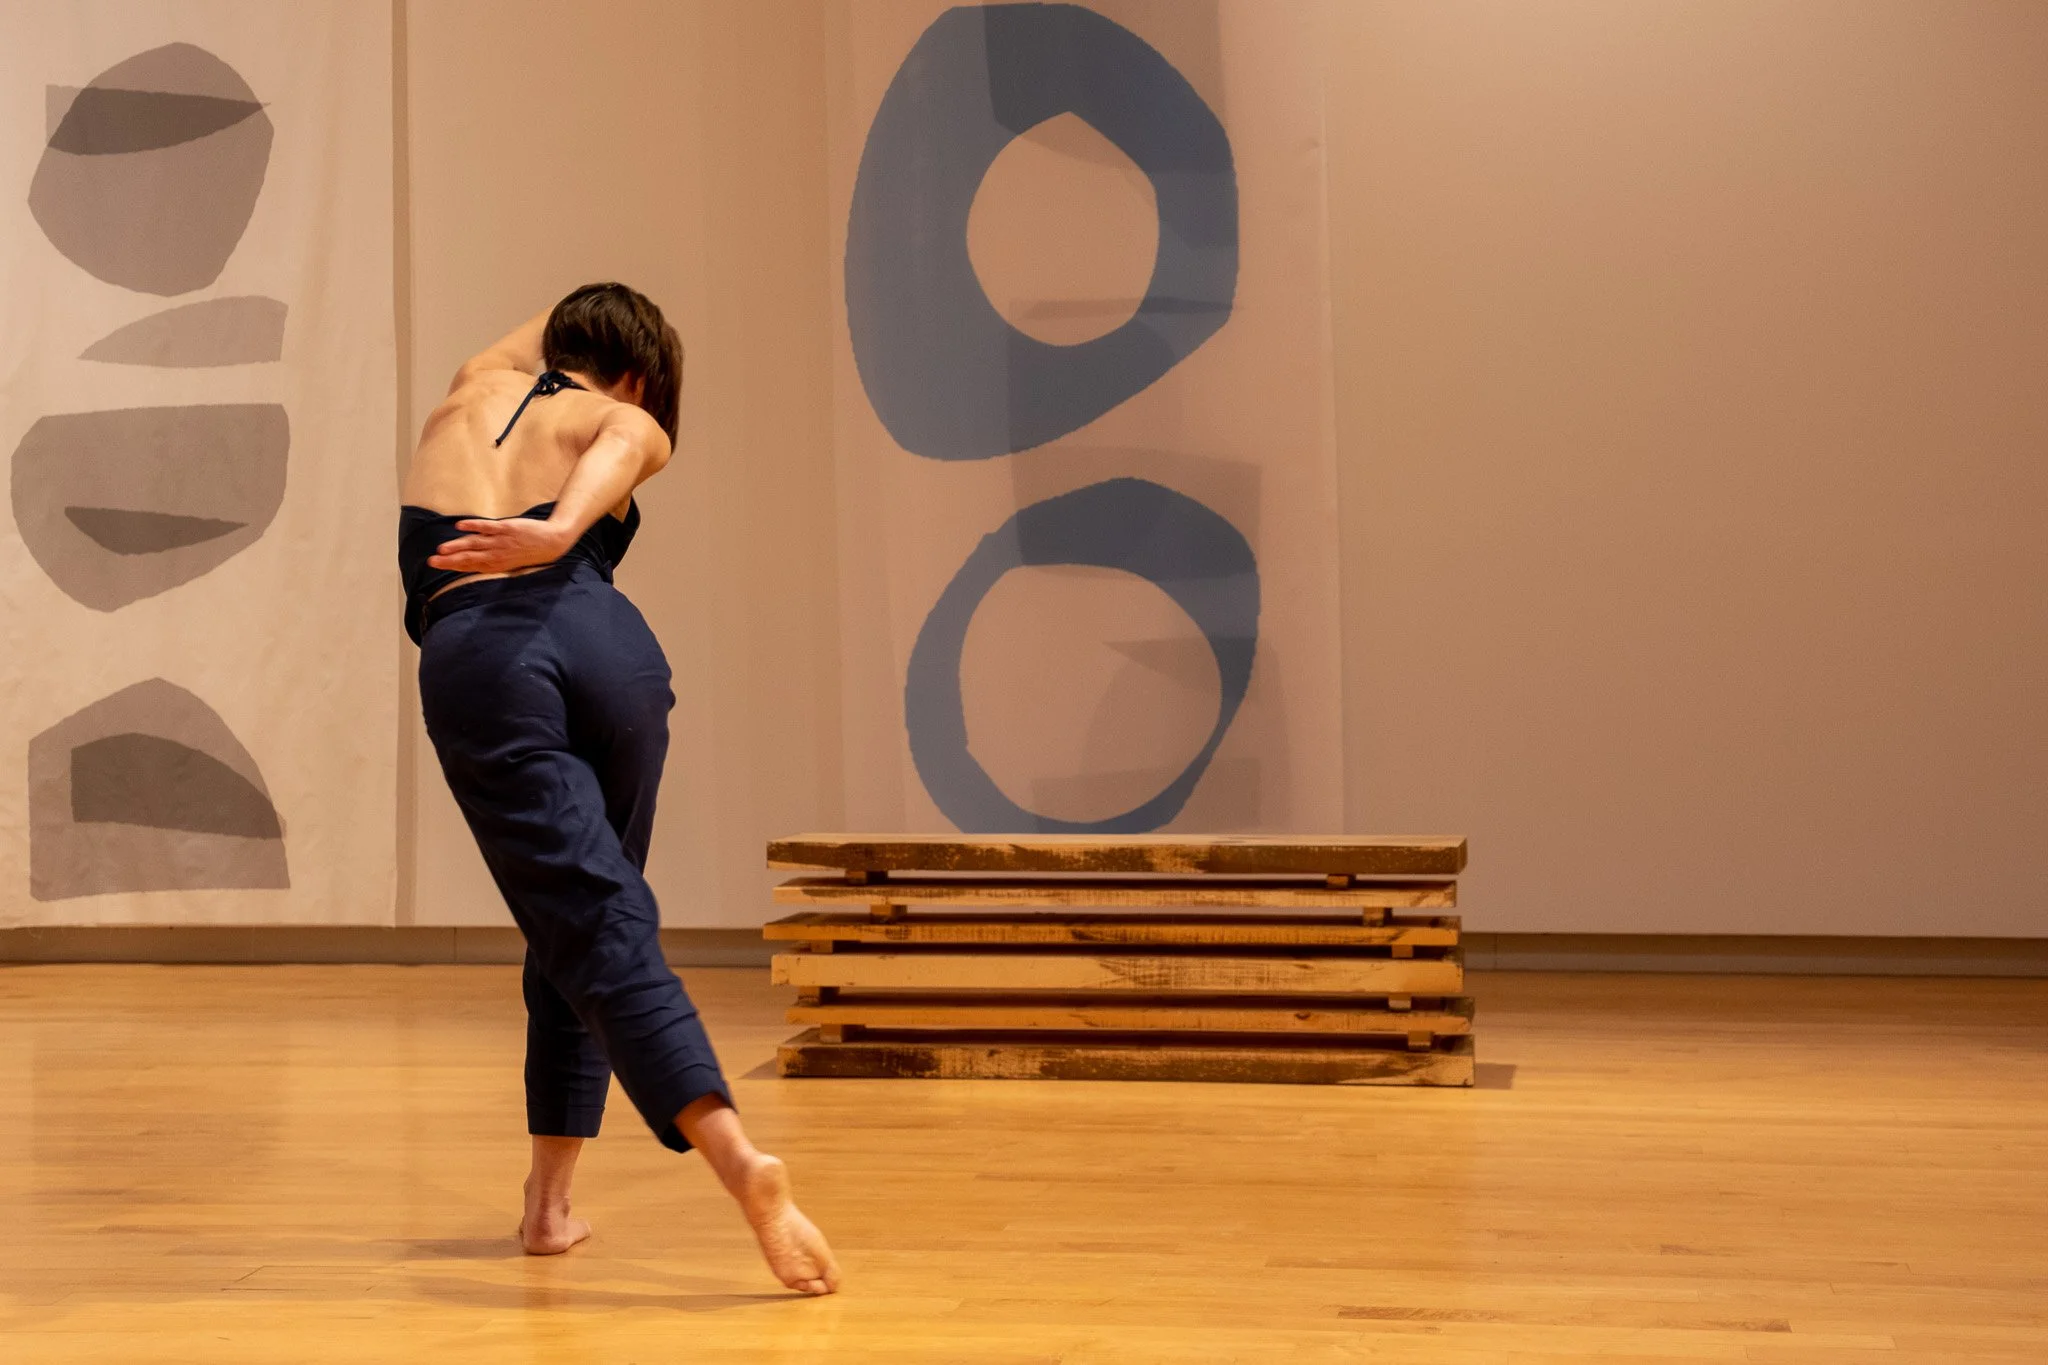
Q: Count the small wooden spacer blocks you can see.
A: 10